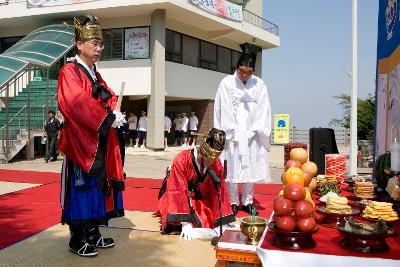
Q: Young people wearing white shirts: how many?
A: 6